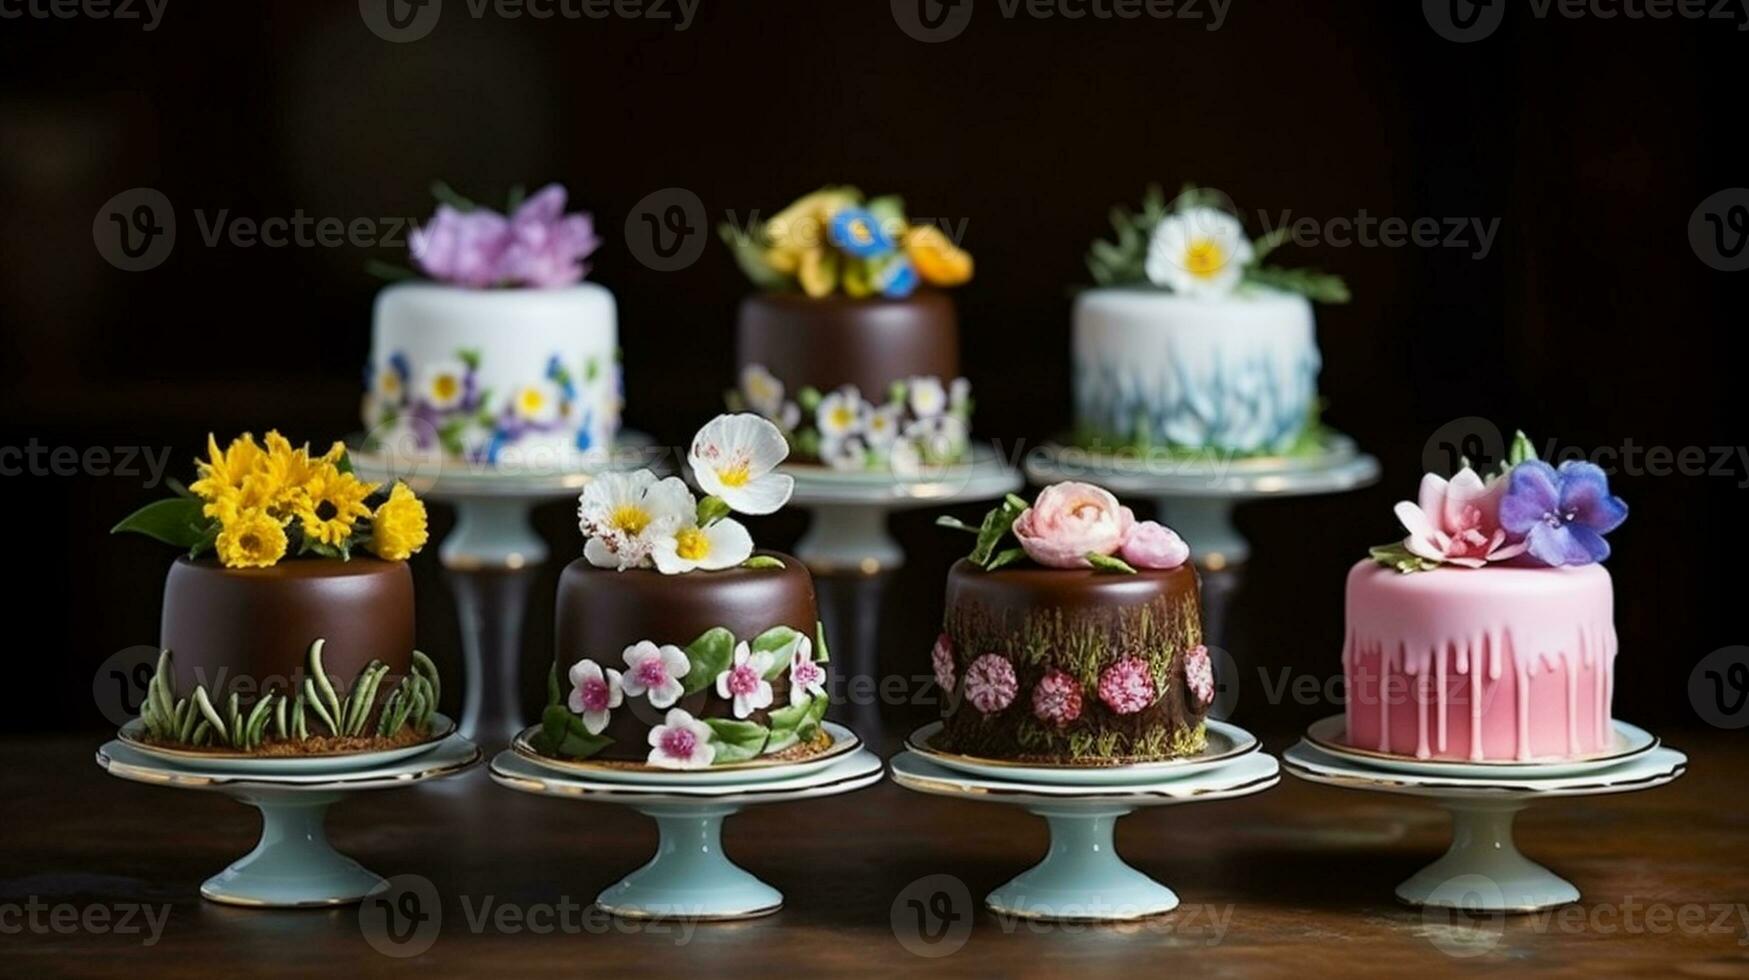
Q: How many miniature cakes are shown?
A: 7